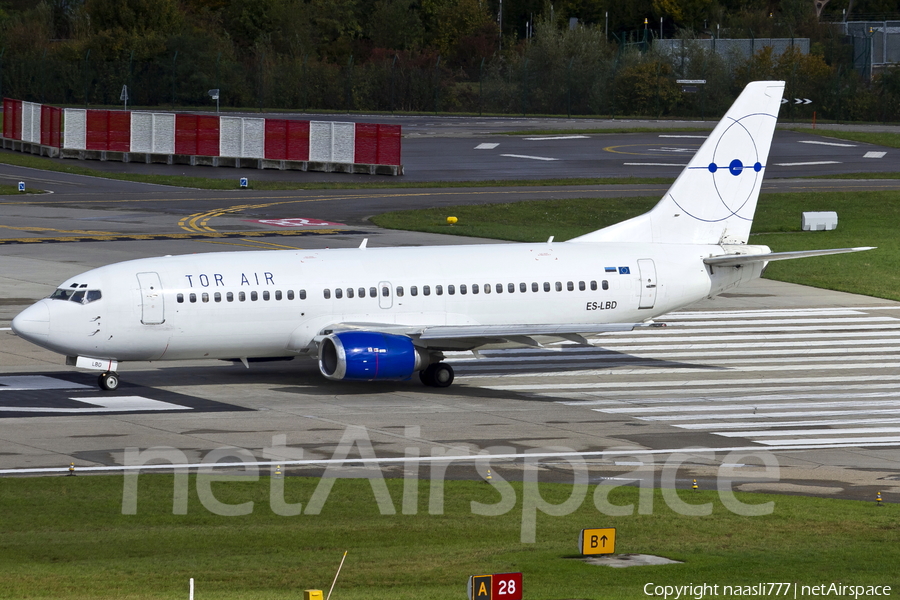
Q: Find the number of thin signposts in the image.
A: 2